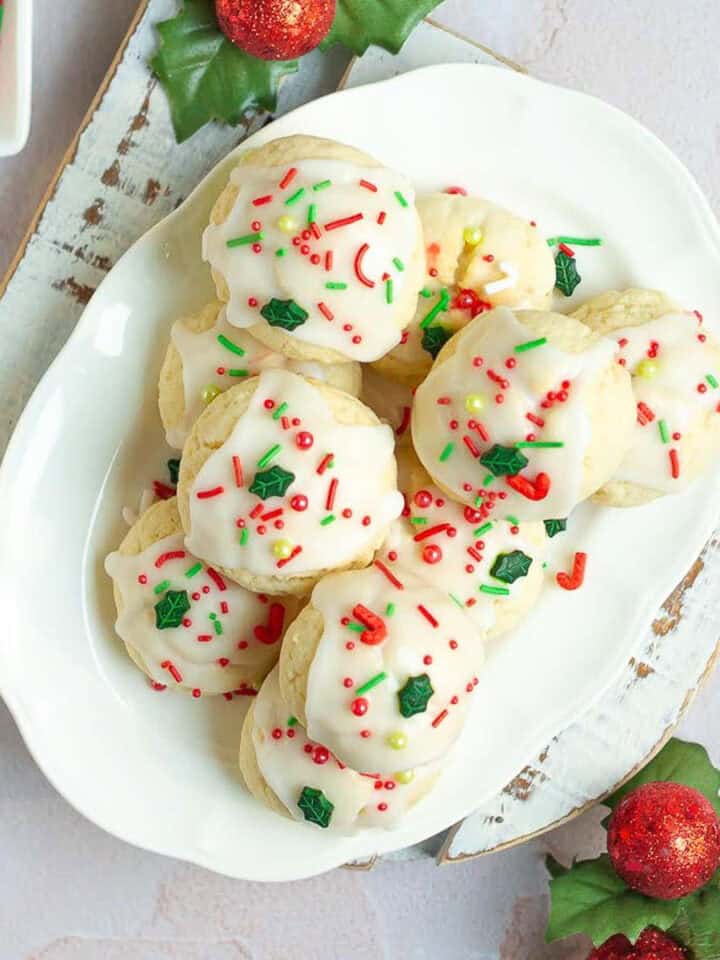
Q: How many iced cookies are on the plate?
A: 10